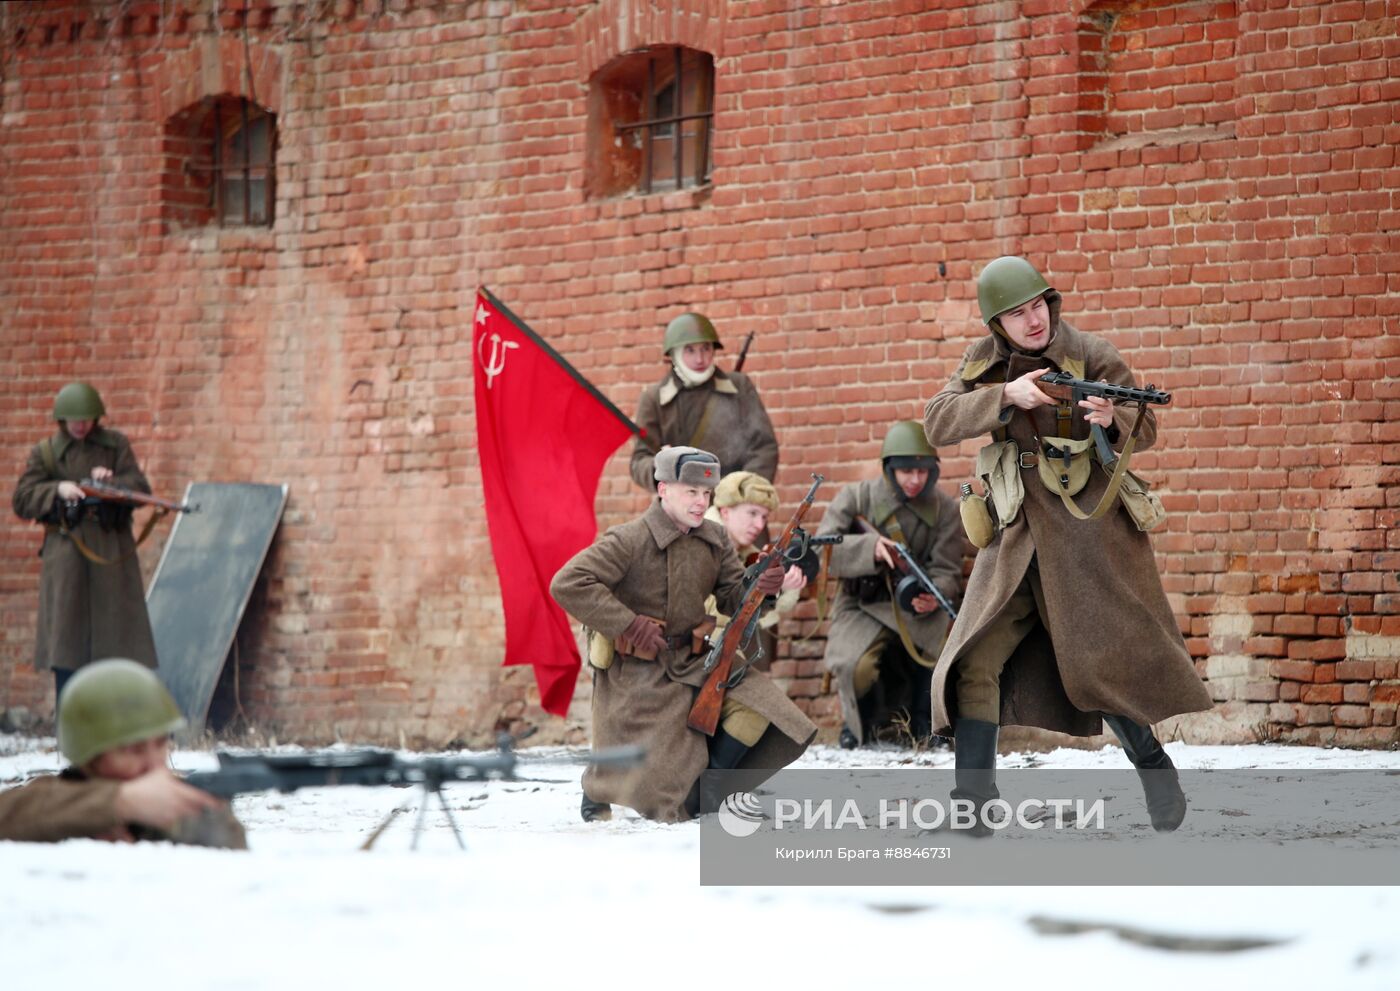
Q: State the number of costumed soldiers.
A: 7